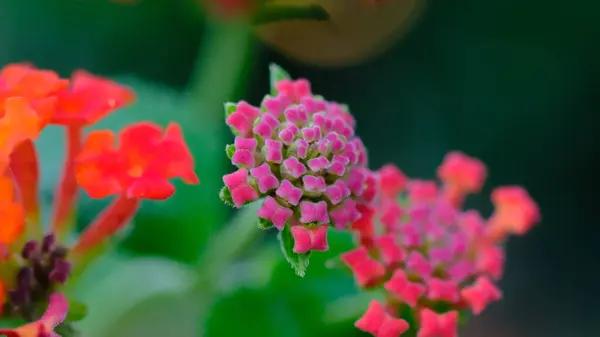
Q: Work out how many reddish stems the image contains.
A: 3